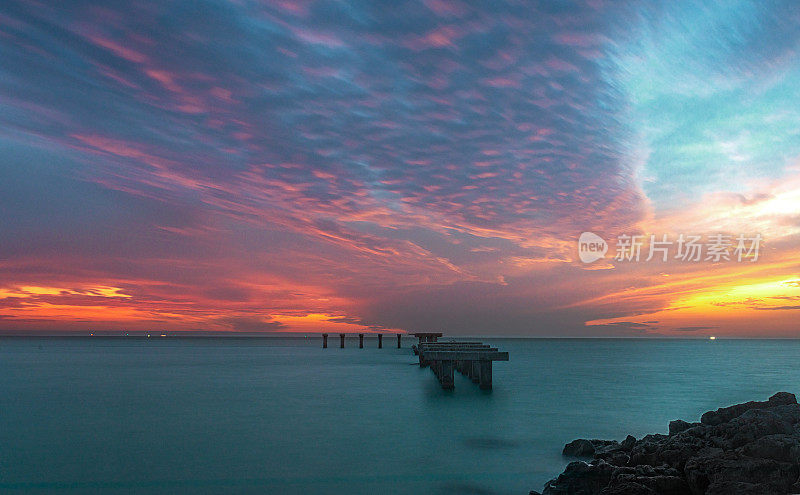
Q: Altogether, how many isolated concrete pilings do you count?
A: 5